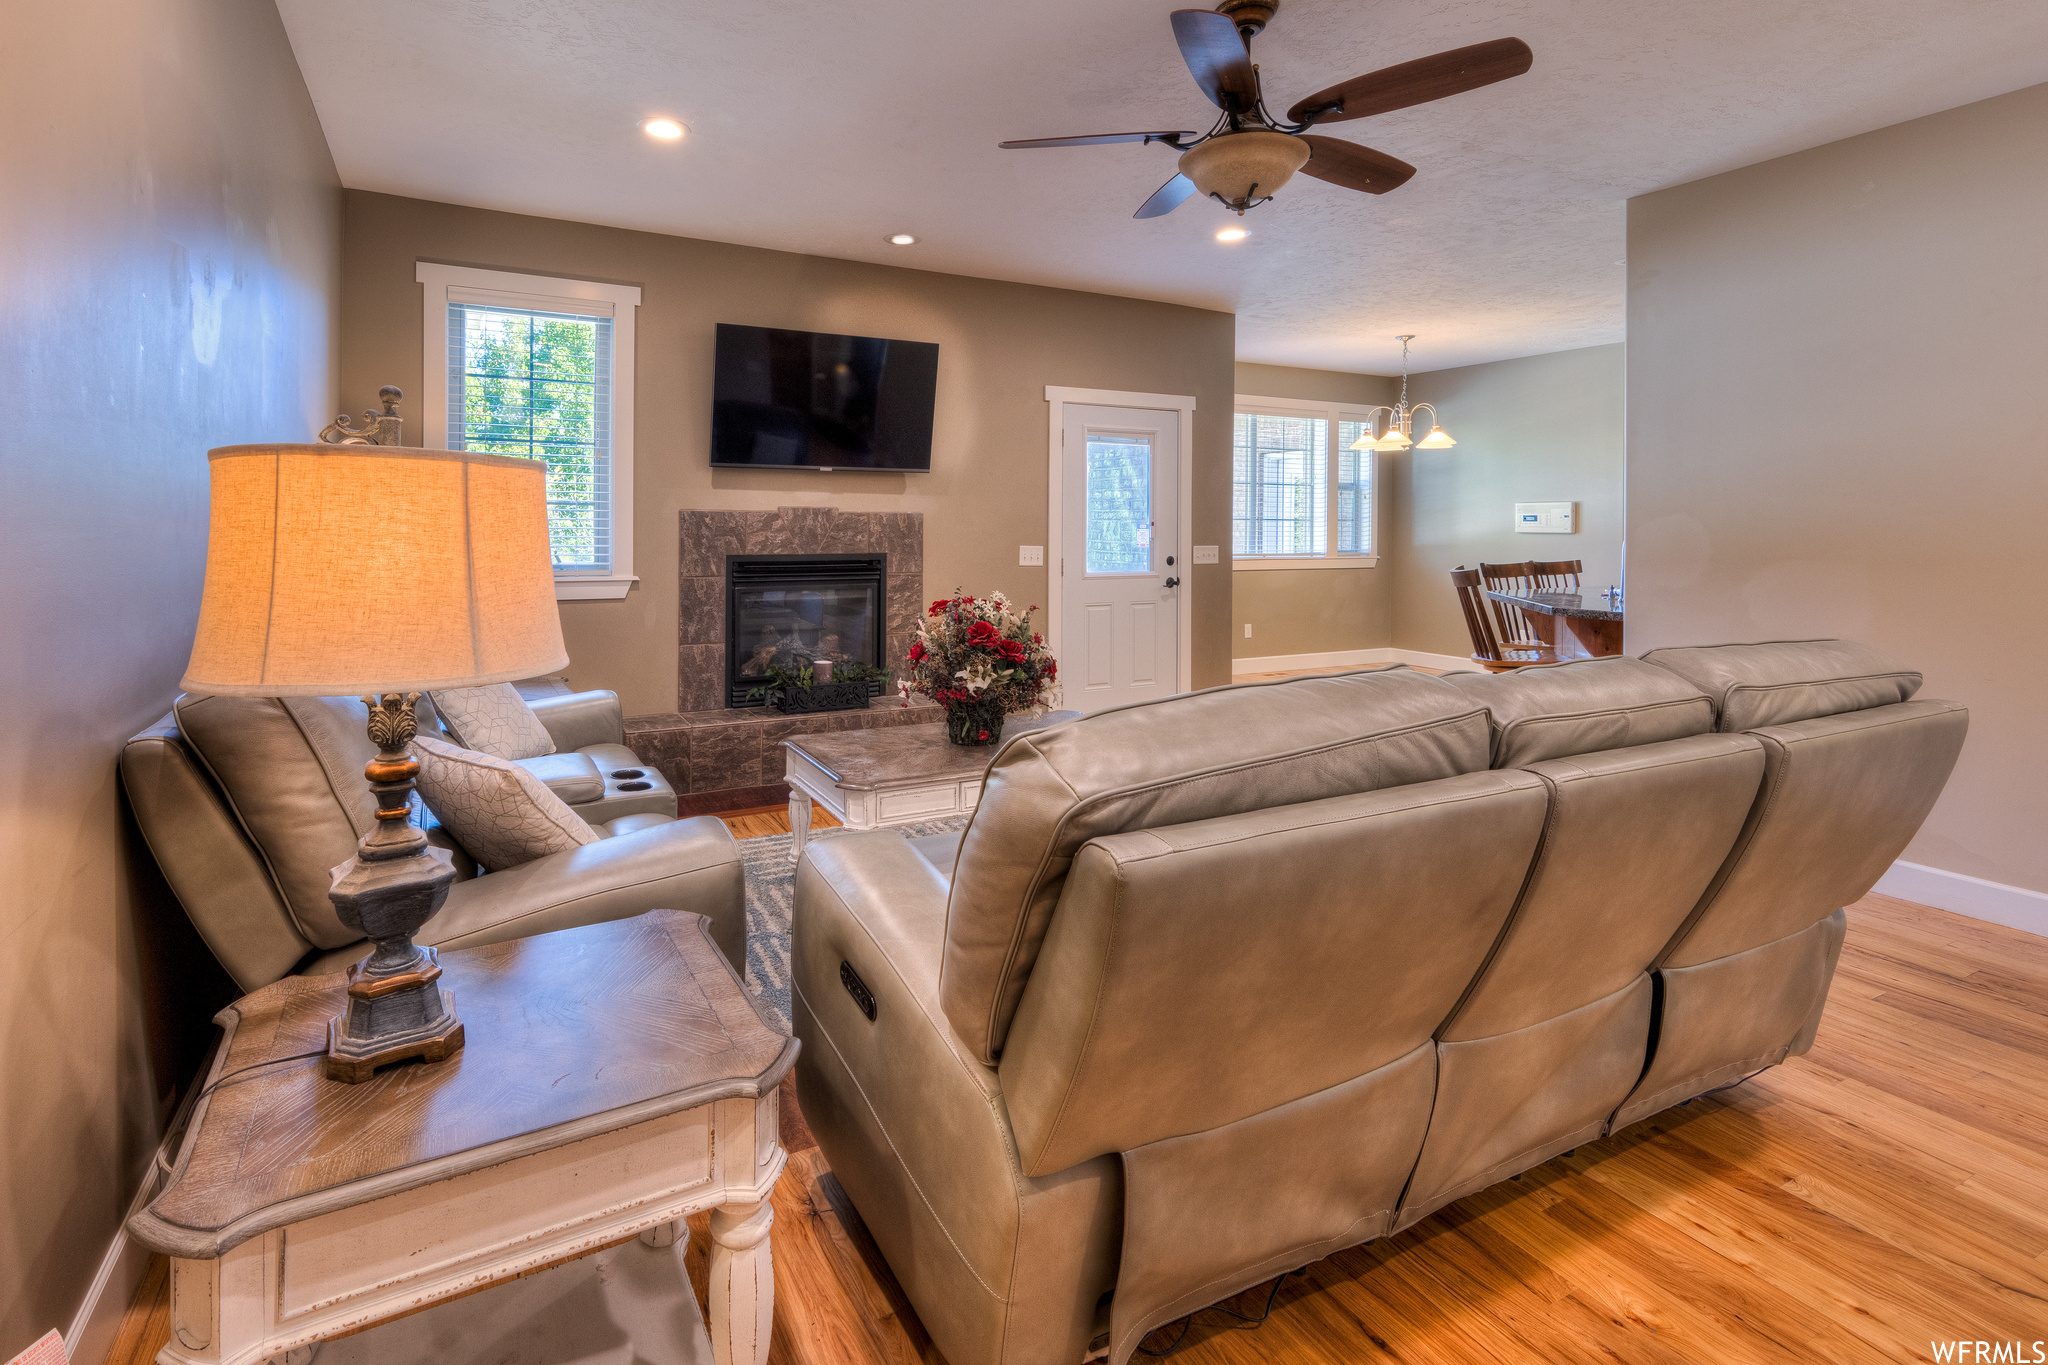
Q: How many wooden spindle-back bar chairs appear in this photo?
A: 3